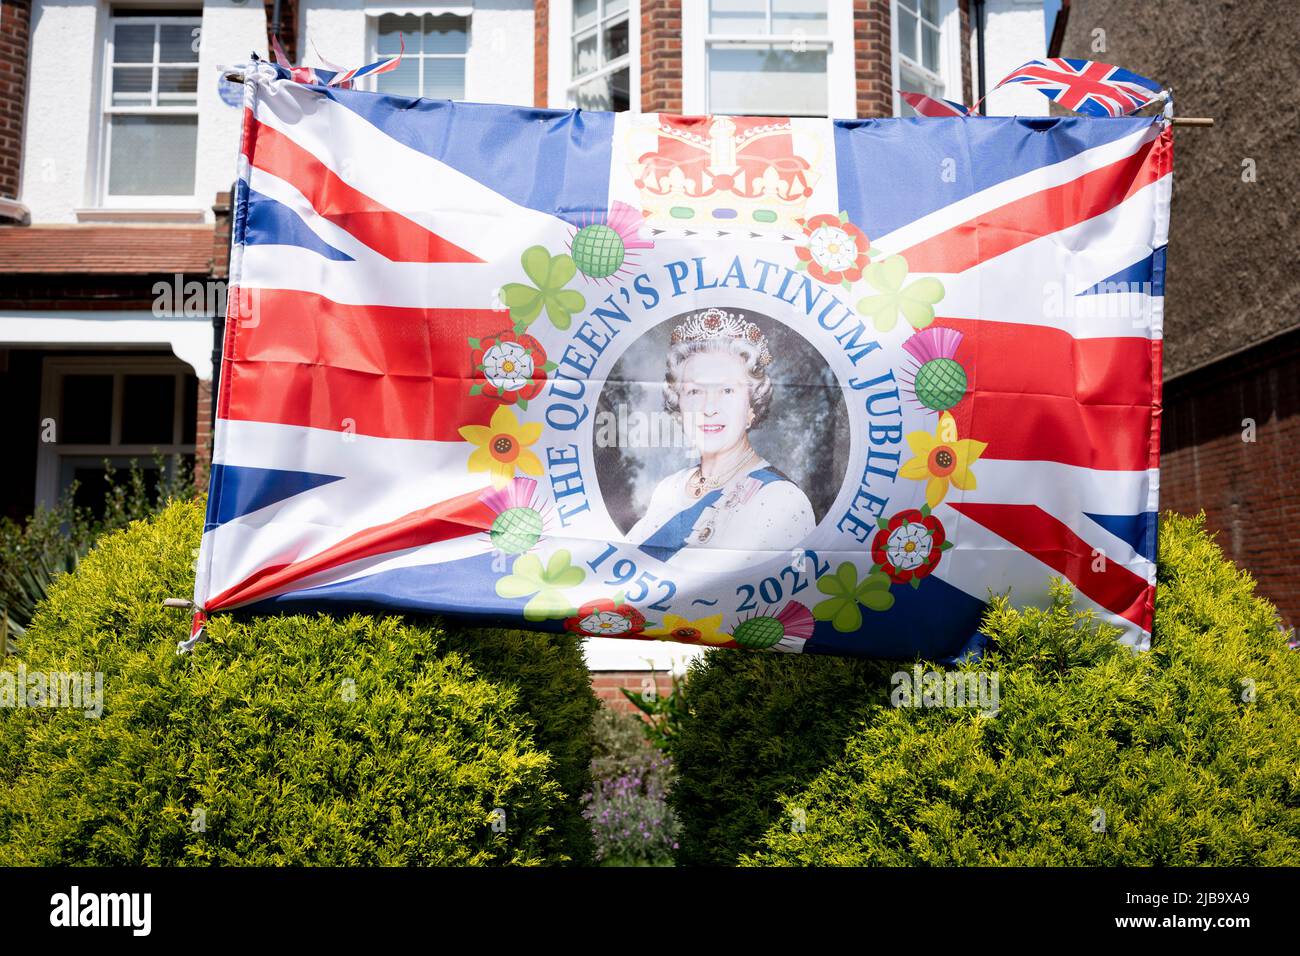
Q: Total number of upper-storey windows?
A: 5